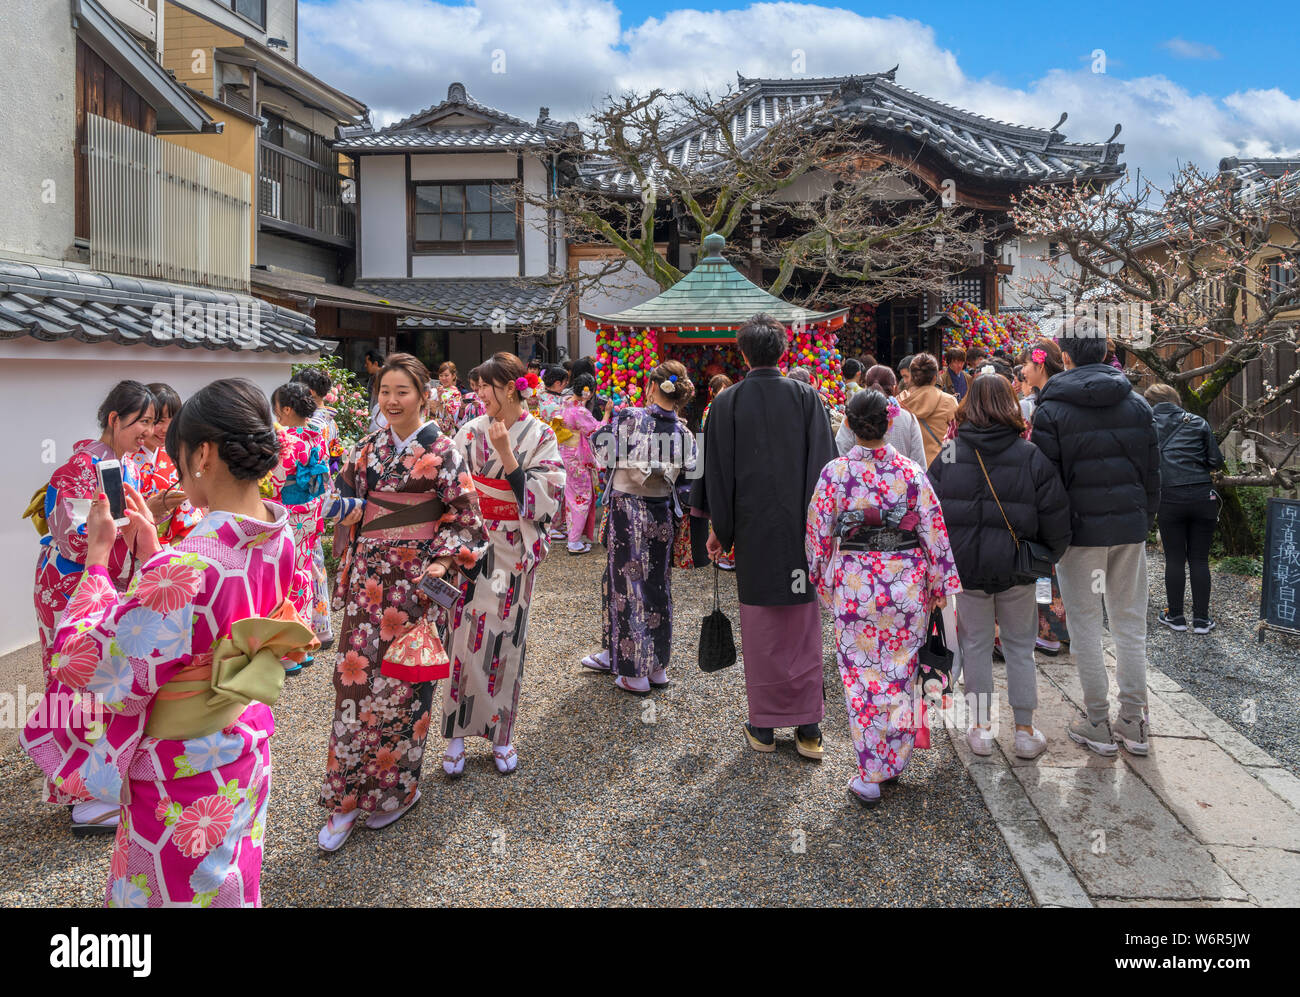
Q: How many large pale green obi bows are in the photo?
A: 1